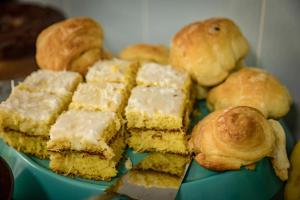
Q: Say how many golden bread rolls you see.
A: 5